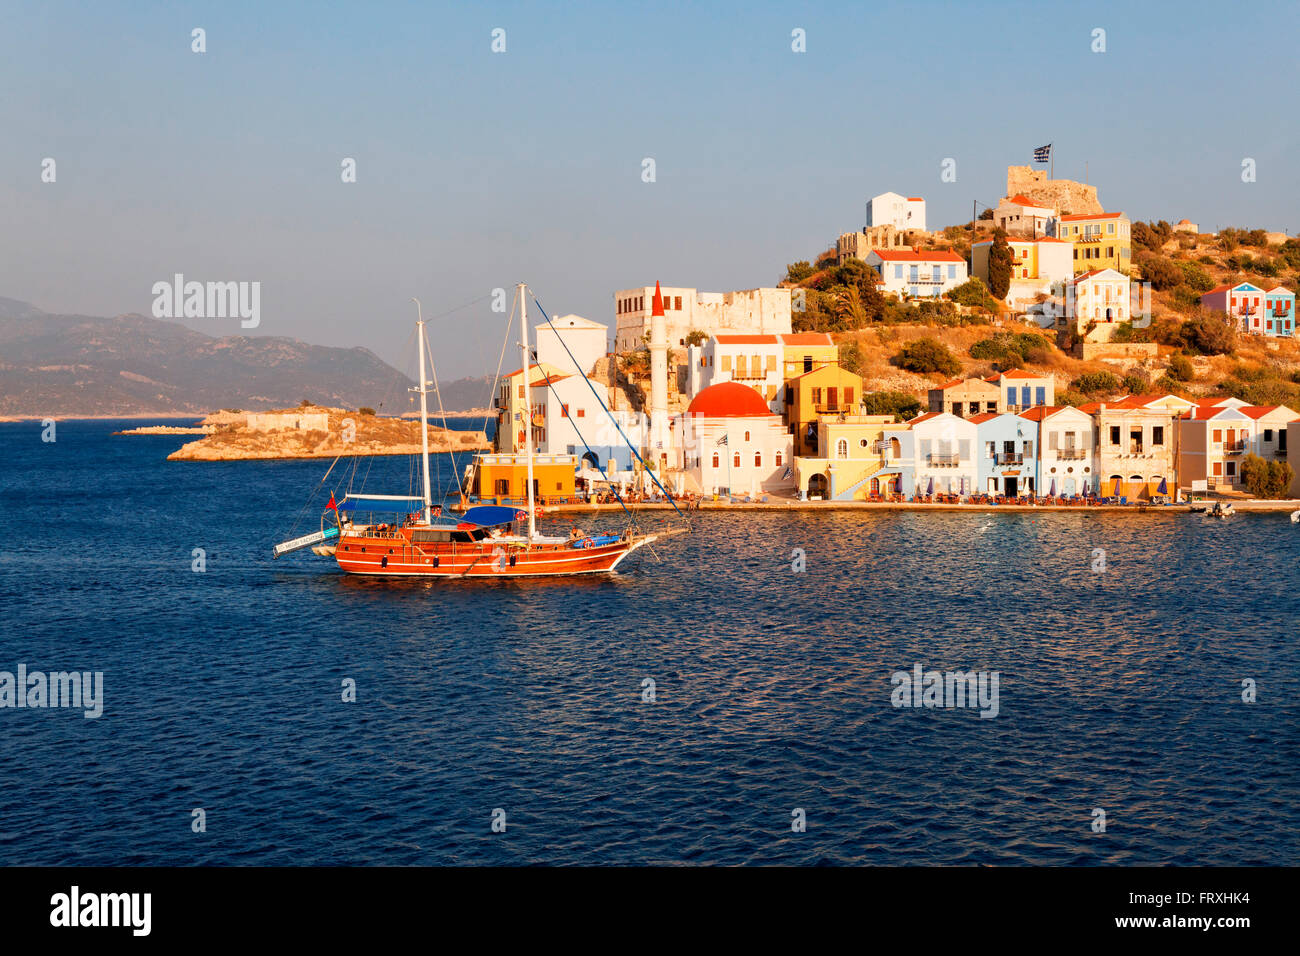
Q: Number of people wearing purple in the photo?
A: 0